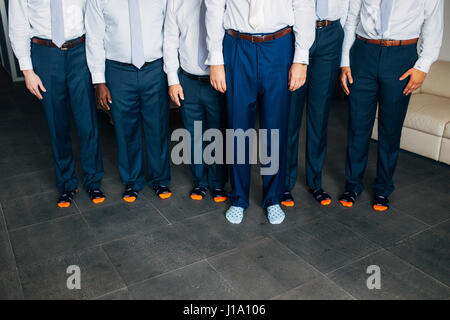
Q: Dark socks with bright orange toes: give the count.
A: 10